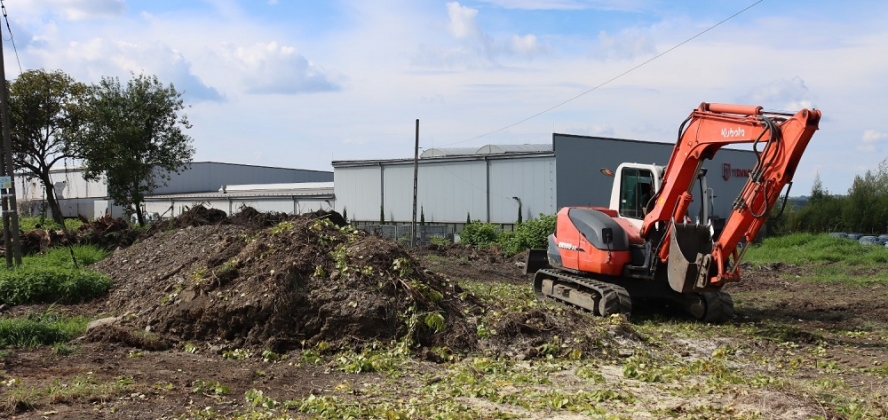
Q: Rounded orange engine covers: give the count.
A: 1